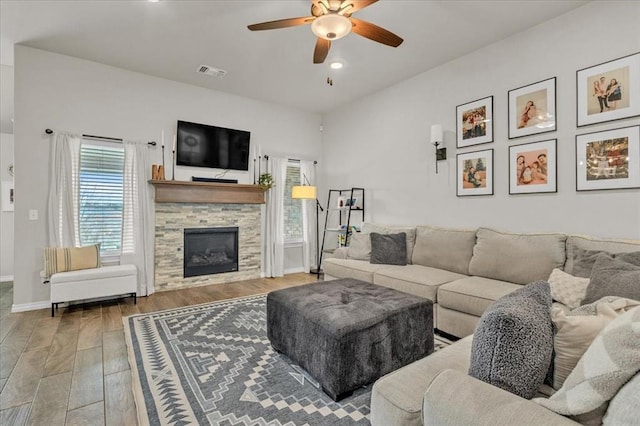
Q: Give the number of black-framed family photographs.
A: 6